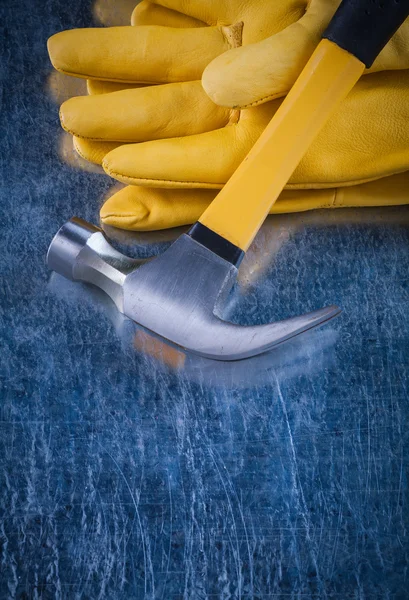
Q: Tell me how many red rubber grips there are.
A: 0